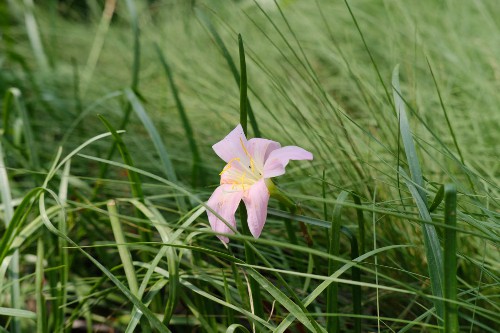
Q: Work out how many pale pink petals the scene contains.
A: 6